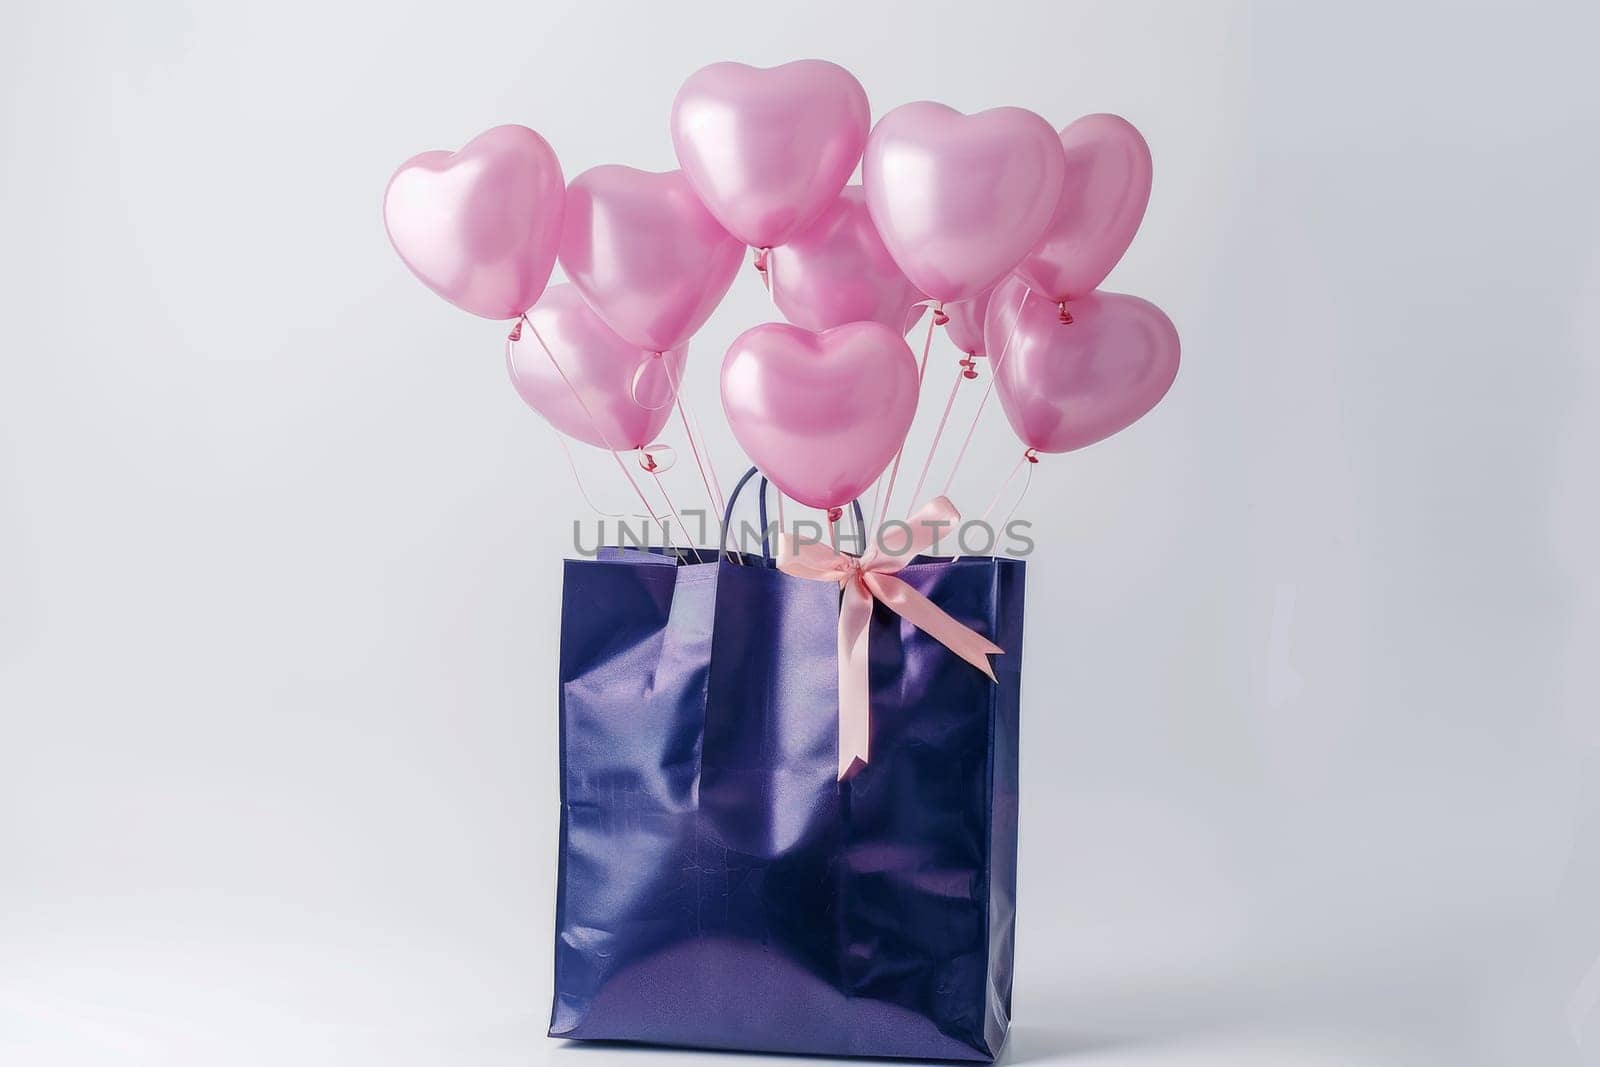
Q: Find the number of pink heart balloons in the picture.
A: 10